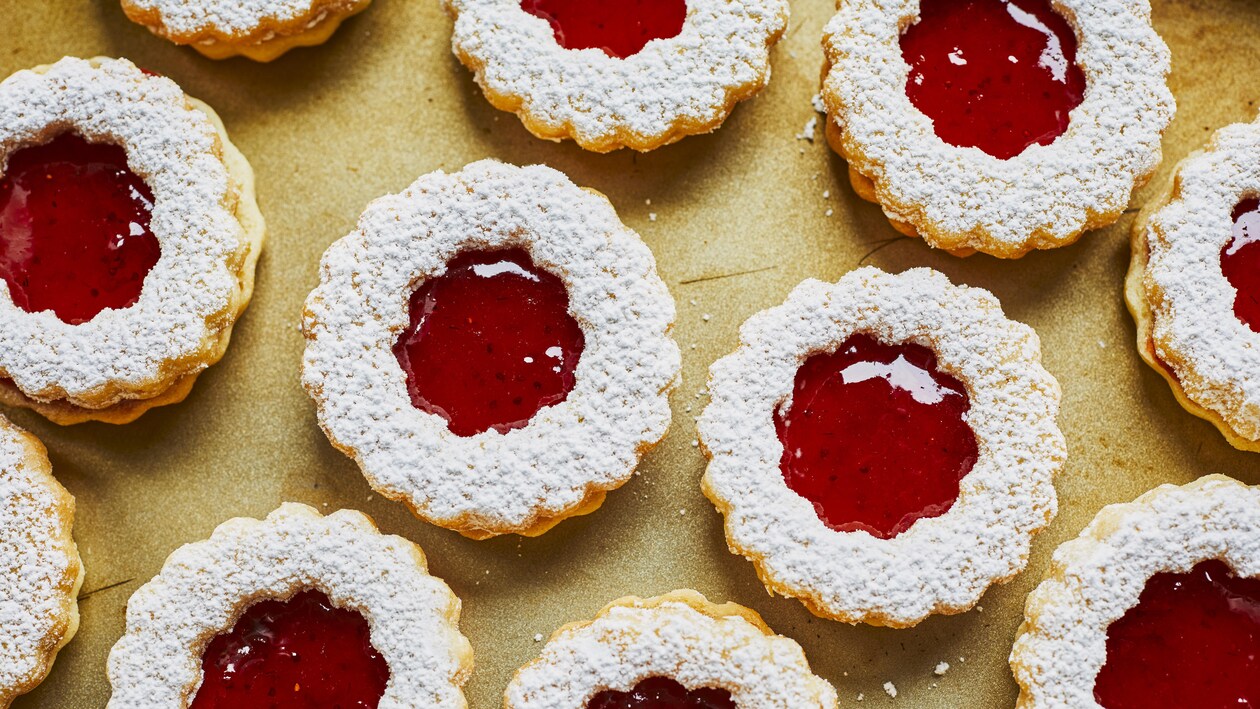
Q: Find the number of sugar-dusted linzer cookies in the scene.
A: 11